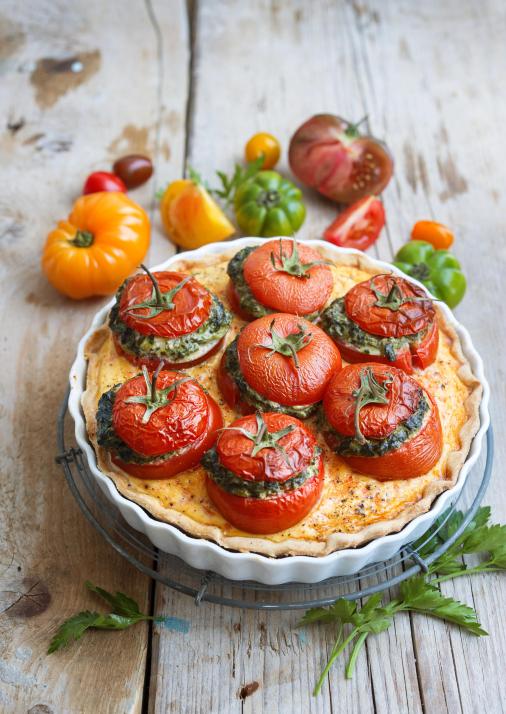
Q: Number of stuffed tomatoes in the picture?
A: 7